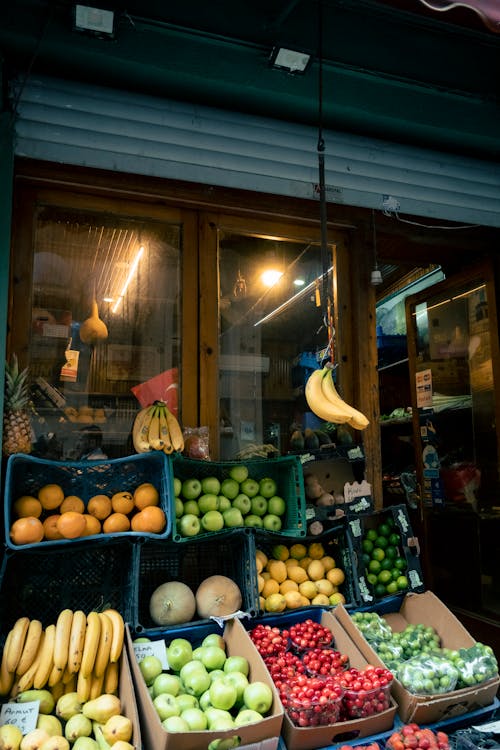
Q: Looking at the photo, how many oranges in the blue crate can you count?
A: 13